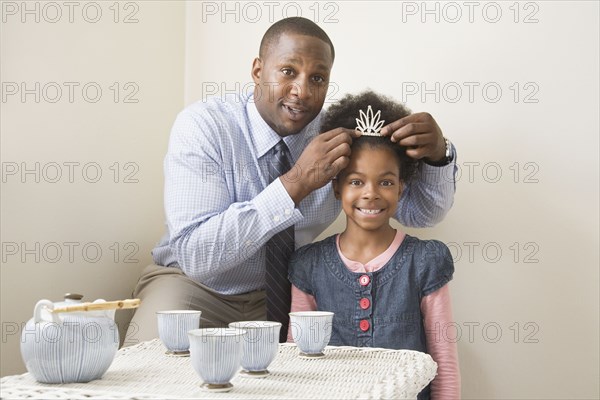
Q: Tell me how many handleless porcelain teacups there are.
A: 4